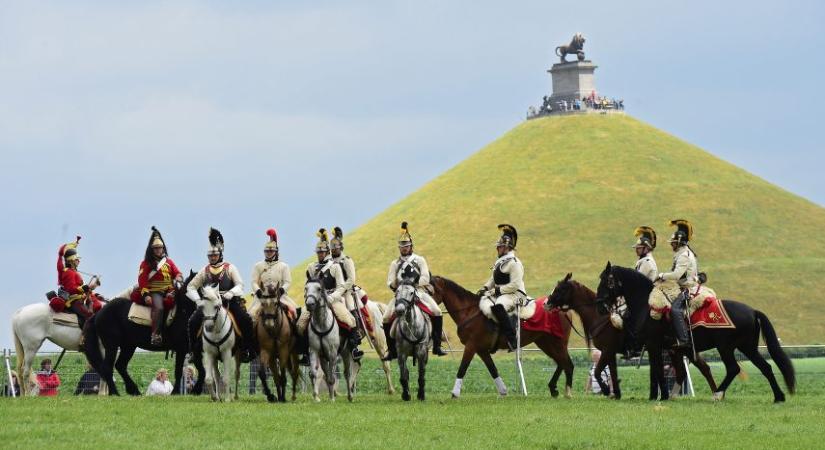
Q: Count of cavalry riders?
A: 10